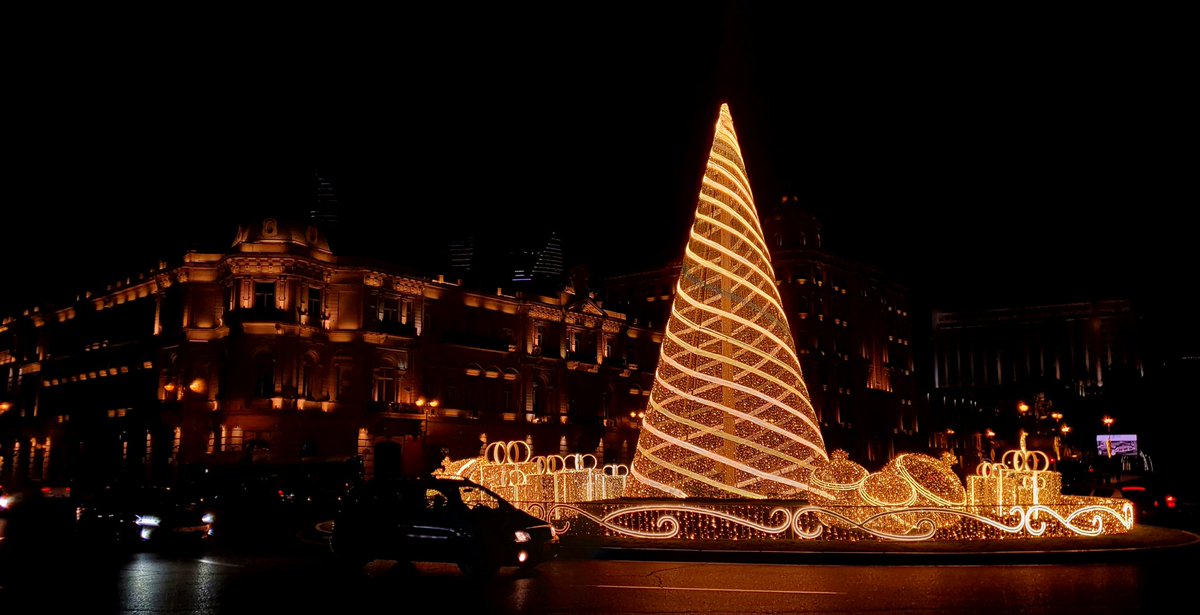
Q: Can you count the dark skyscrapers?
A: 3